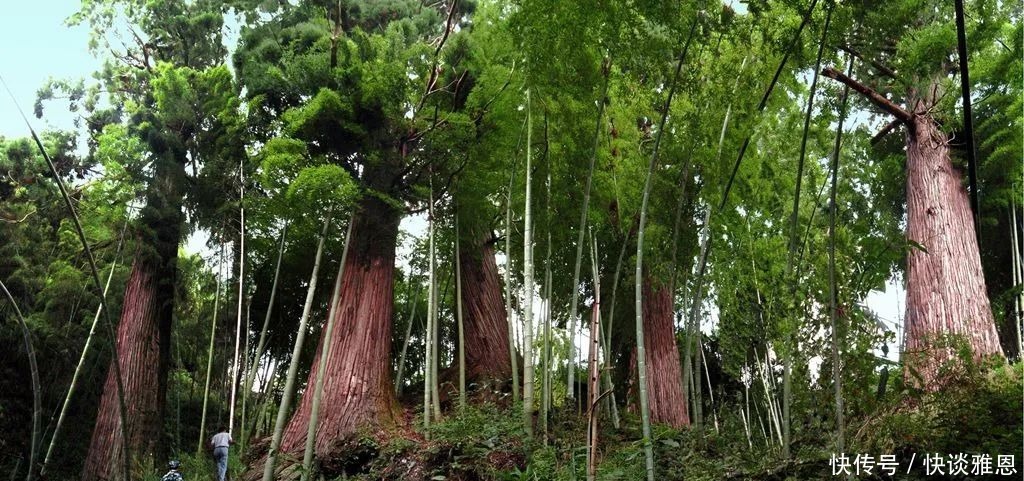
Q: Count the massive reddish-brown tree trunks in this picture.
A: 5